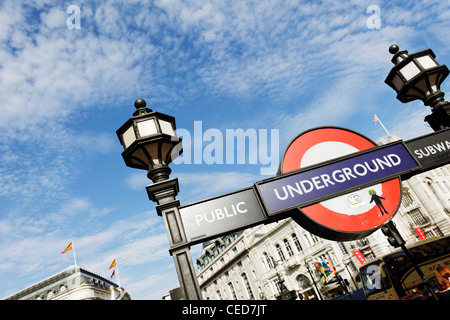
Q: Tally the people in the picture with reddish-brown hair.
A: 1